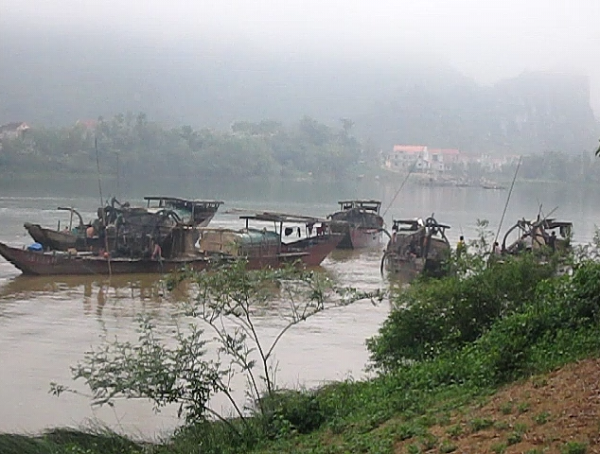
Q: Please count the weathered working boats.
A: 5